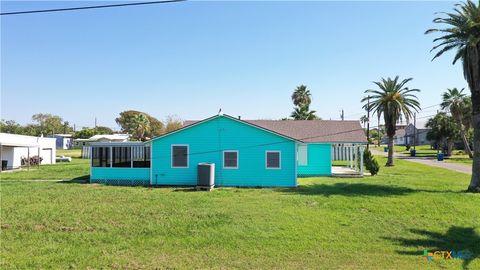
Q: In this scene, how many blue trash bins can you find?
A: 3